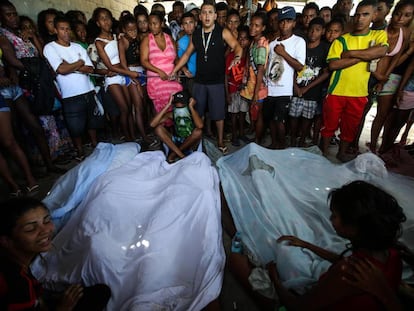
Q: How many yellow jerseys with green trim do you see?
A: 1